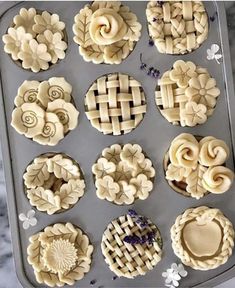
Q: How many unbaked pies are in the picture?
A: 12